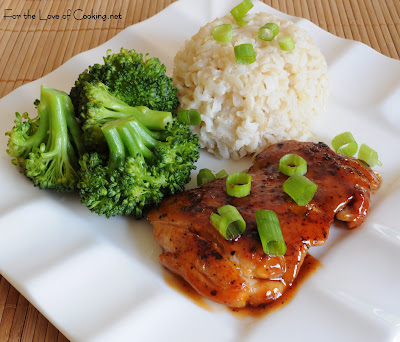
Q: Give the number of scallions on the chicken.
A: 5